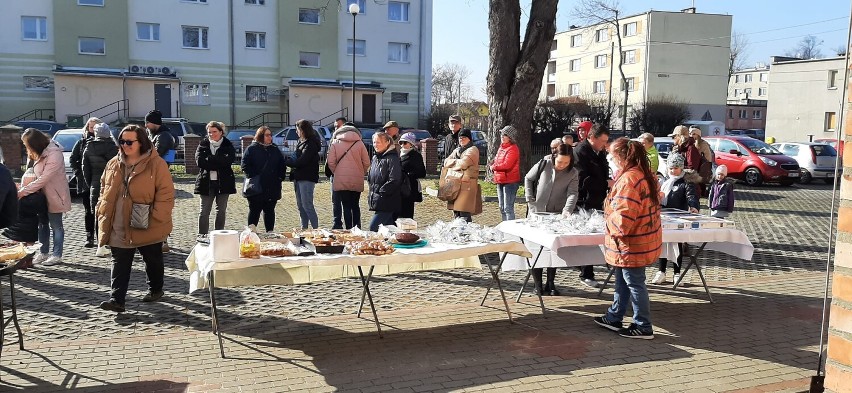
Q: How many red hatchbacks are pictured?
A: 1